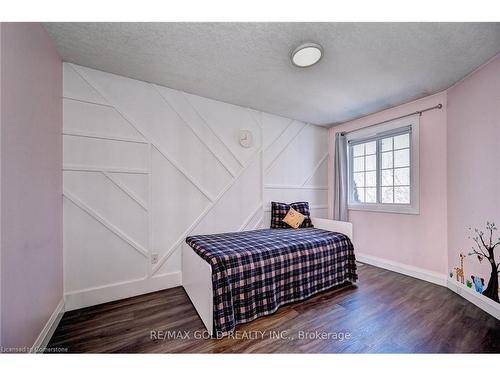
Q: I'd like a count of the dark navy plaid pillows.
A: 1